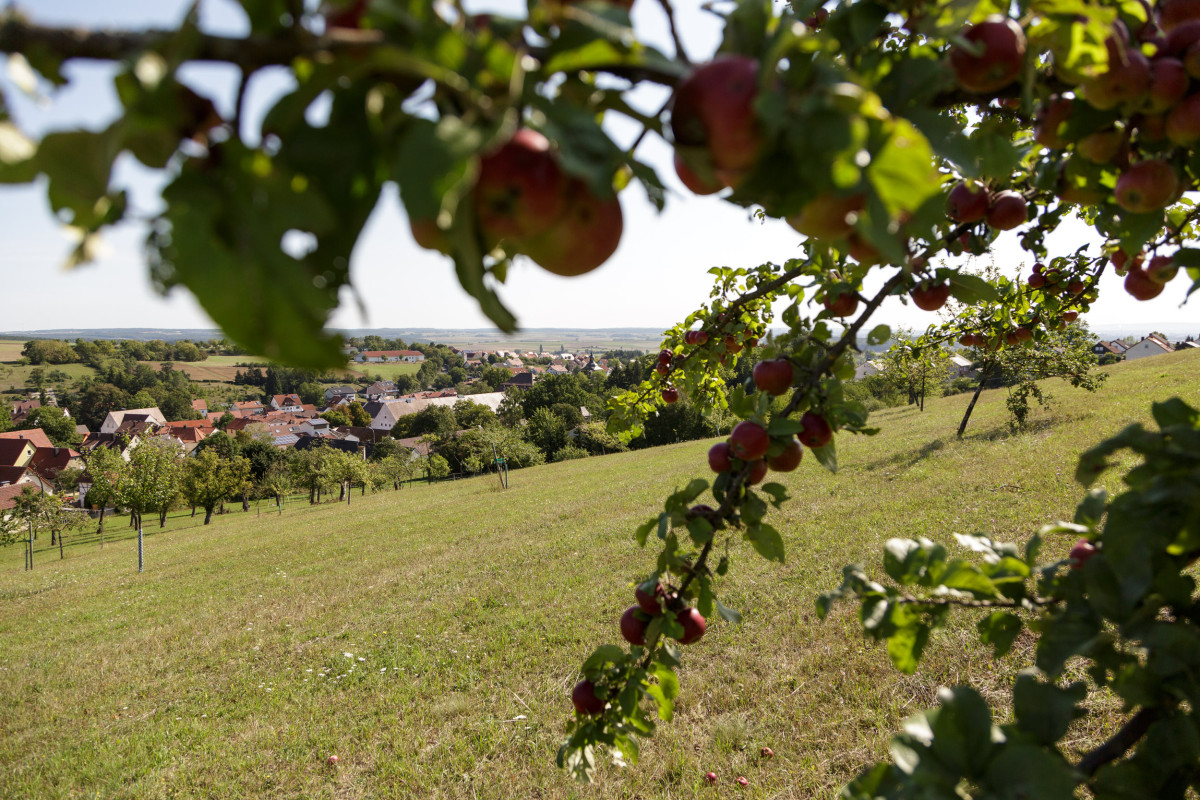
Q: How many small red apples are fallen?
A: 4